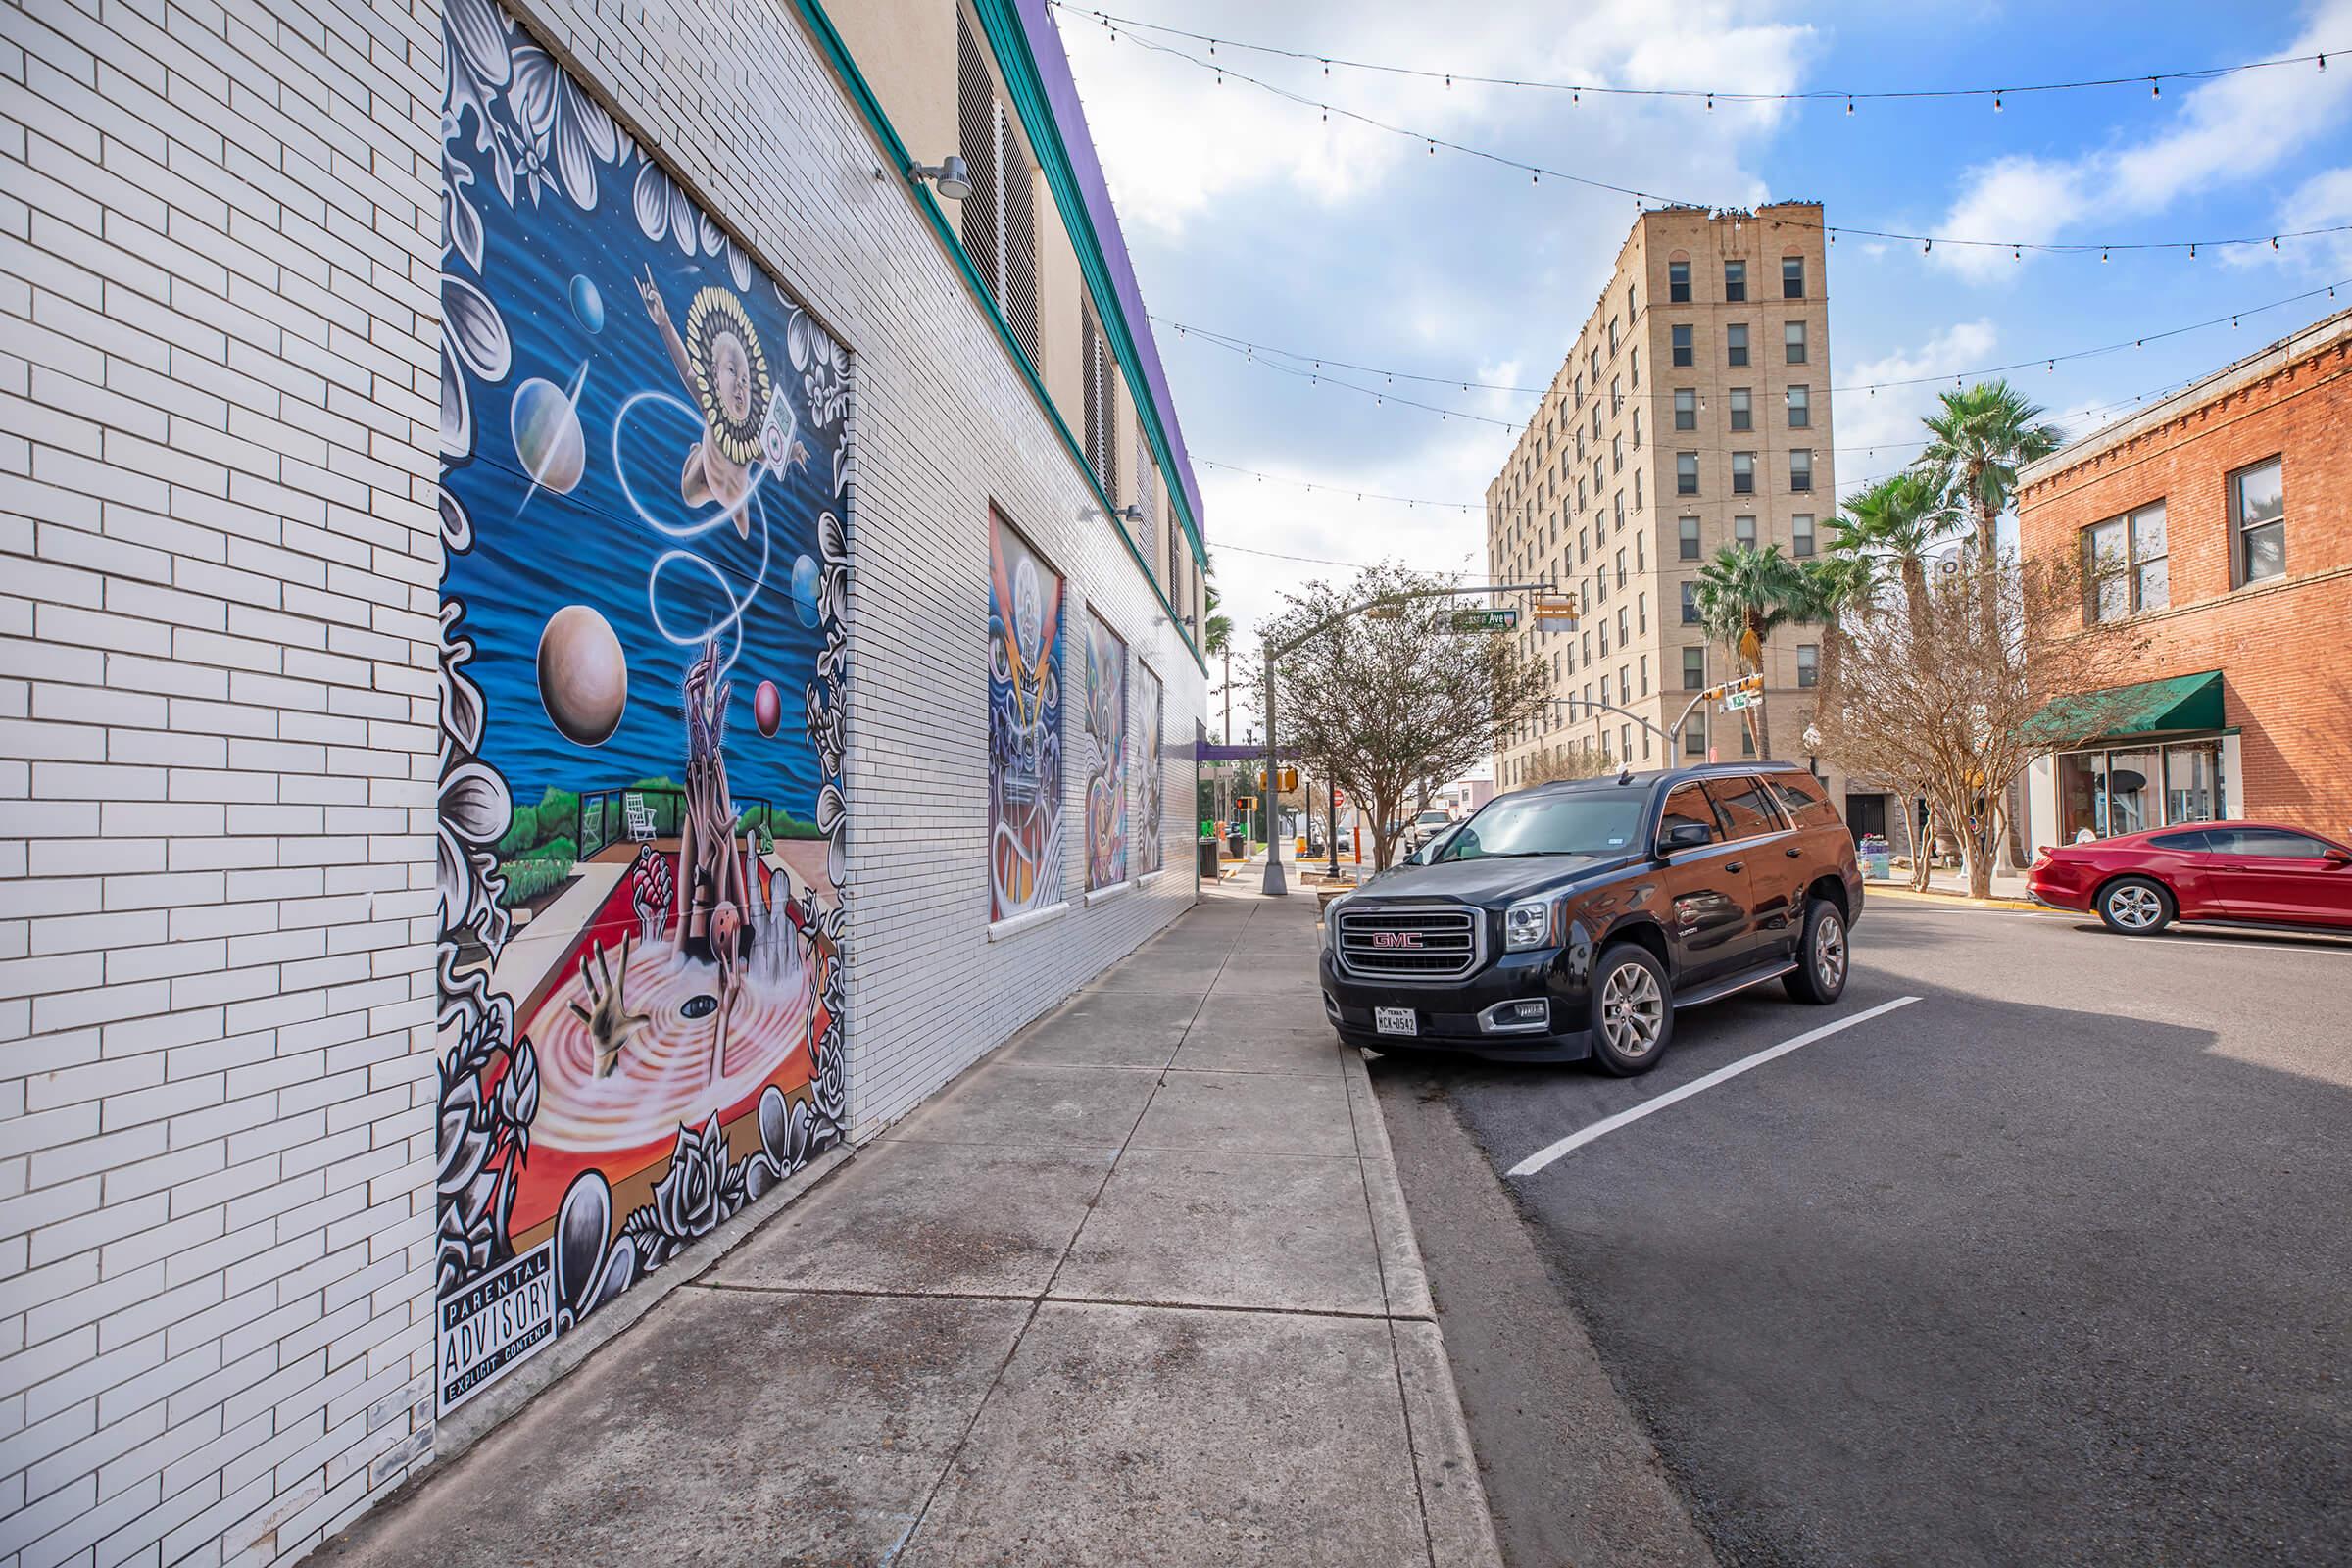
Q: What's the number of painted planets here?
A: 5